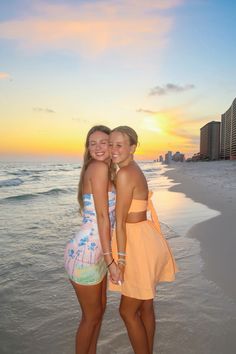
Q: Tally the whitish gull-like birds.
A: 0